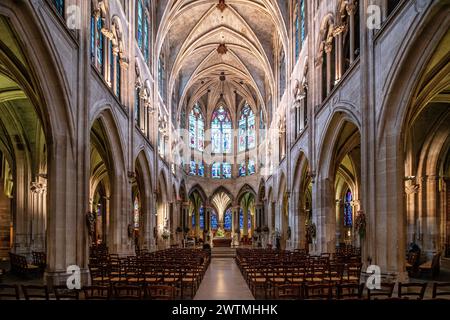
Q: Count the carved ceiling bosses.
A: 3